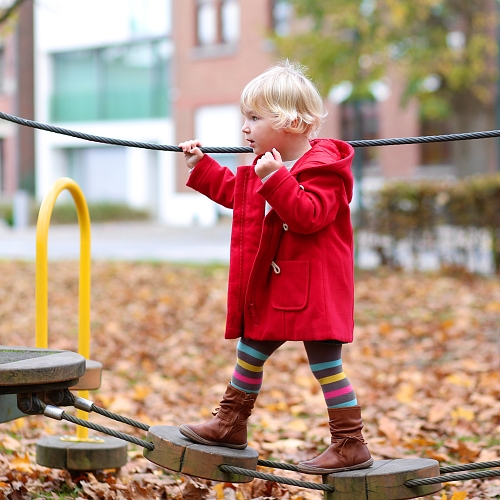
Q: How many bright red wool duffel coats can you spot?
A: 1